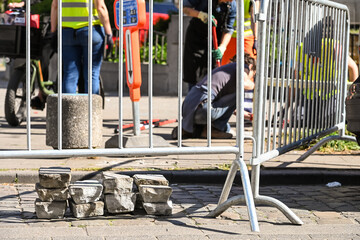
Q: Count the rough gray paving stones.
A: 10